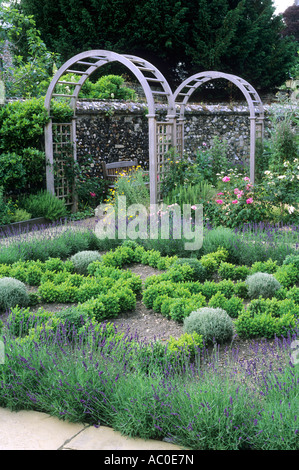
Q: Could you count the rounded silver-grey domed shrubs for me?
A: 4